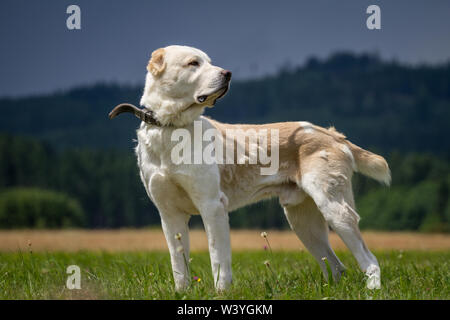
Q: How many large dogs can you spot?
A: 1